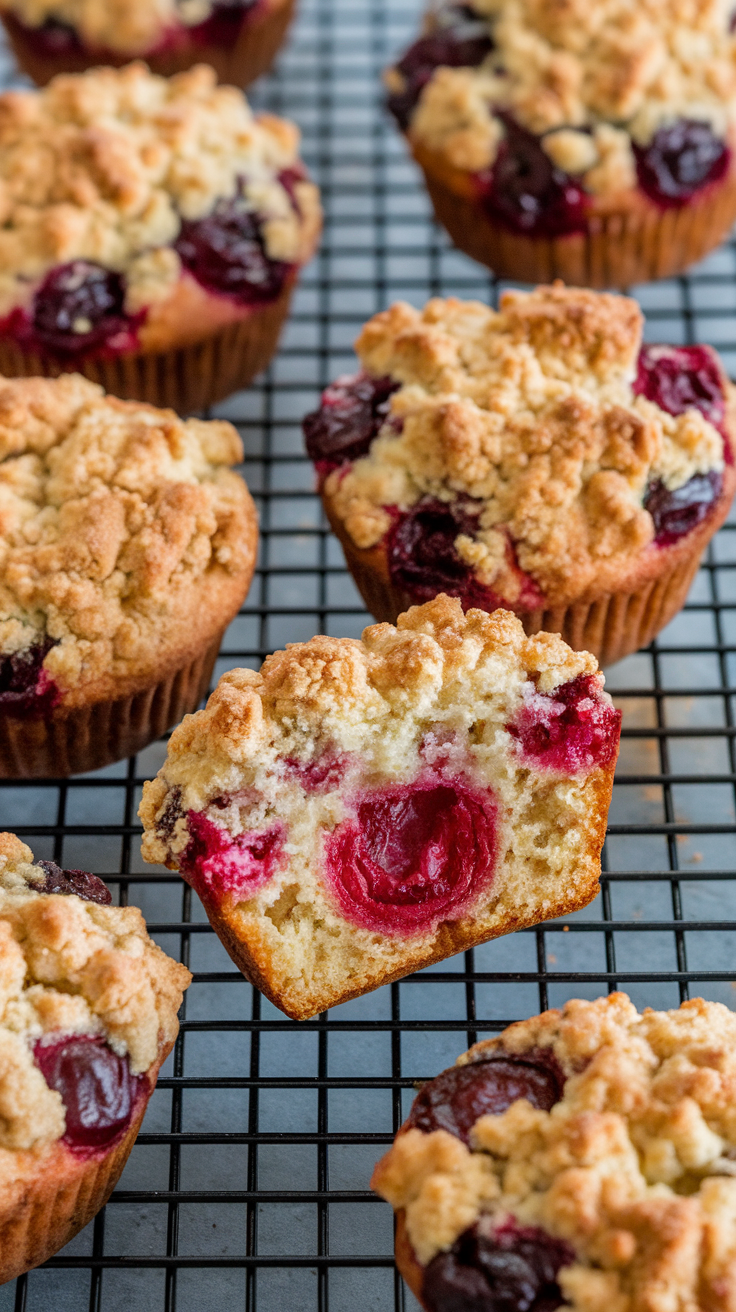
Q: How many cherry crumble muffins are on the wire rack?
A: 8